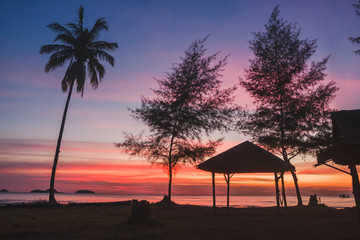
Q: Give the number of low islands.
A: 3